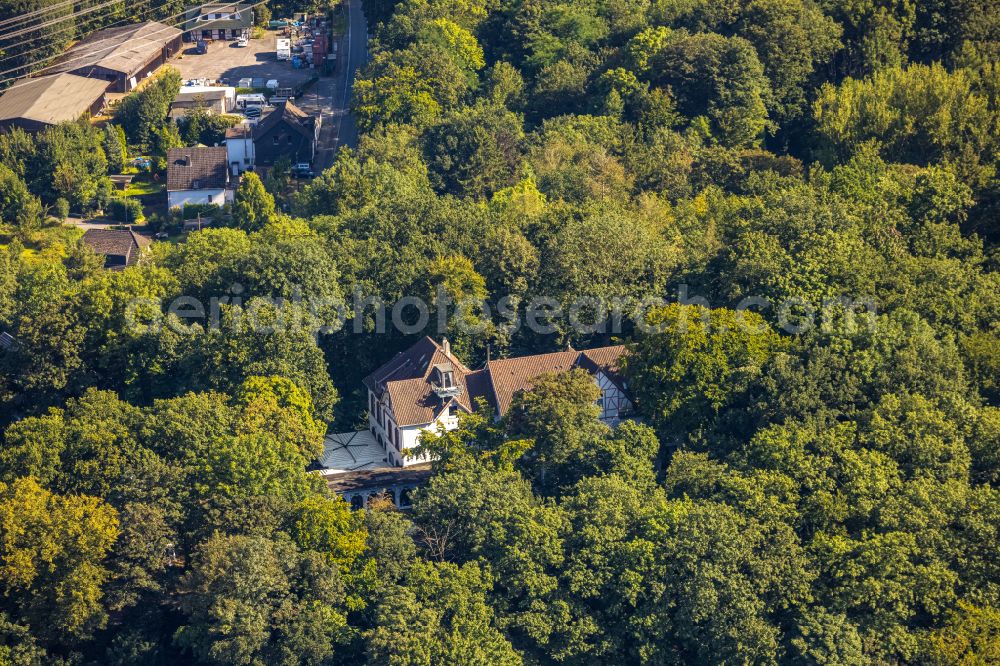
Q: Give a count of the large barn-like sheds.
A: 2